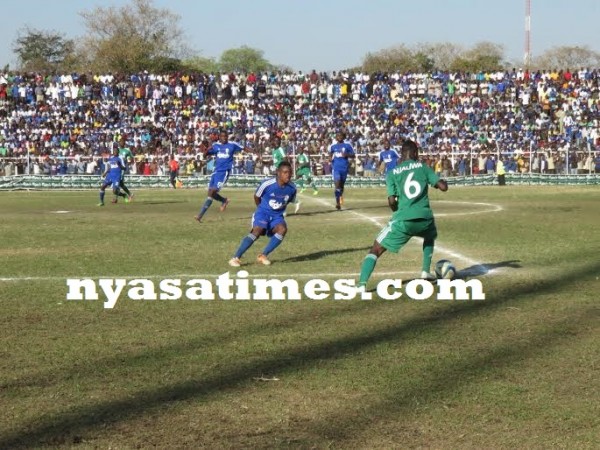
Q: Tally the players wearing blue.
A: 5